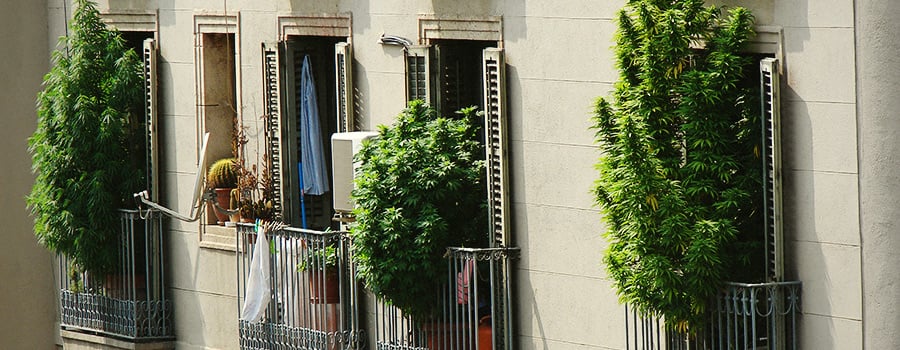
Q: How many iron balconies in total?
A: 4